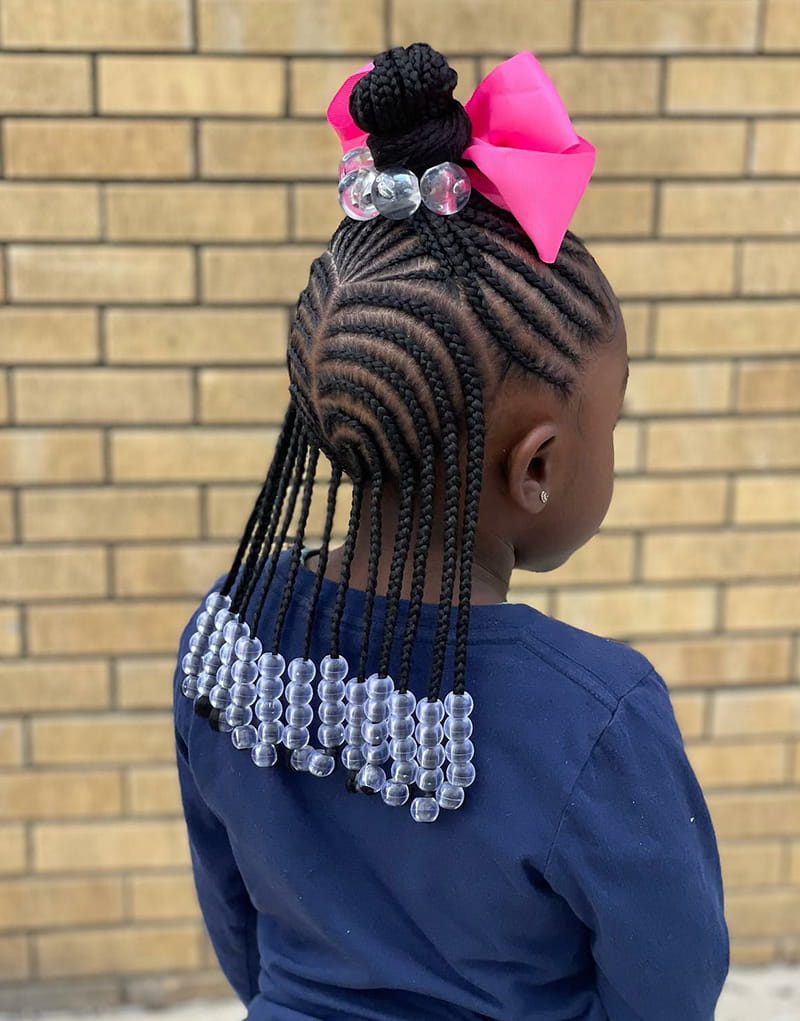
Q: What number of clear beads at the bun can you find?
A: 4